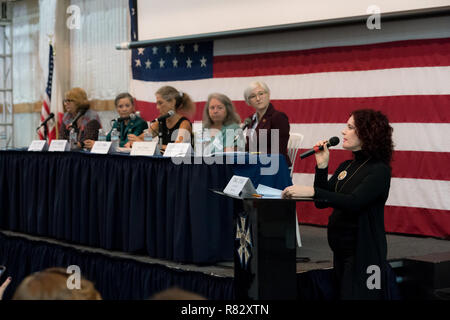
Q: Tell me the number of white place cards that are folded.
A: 6